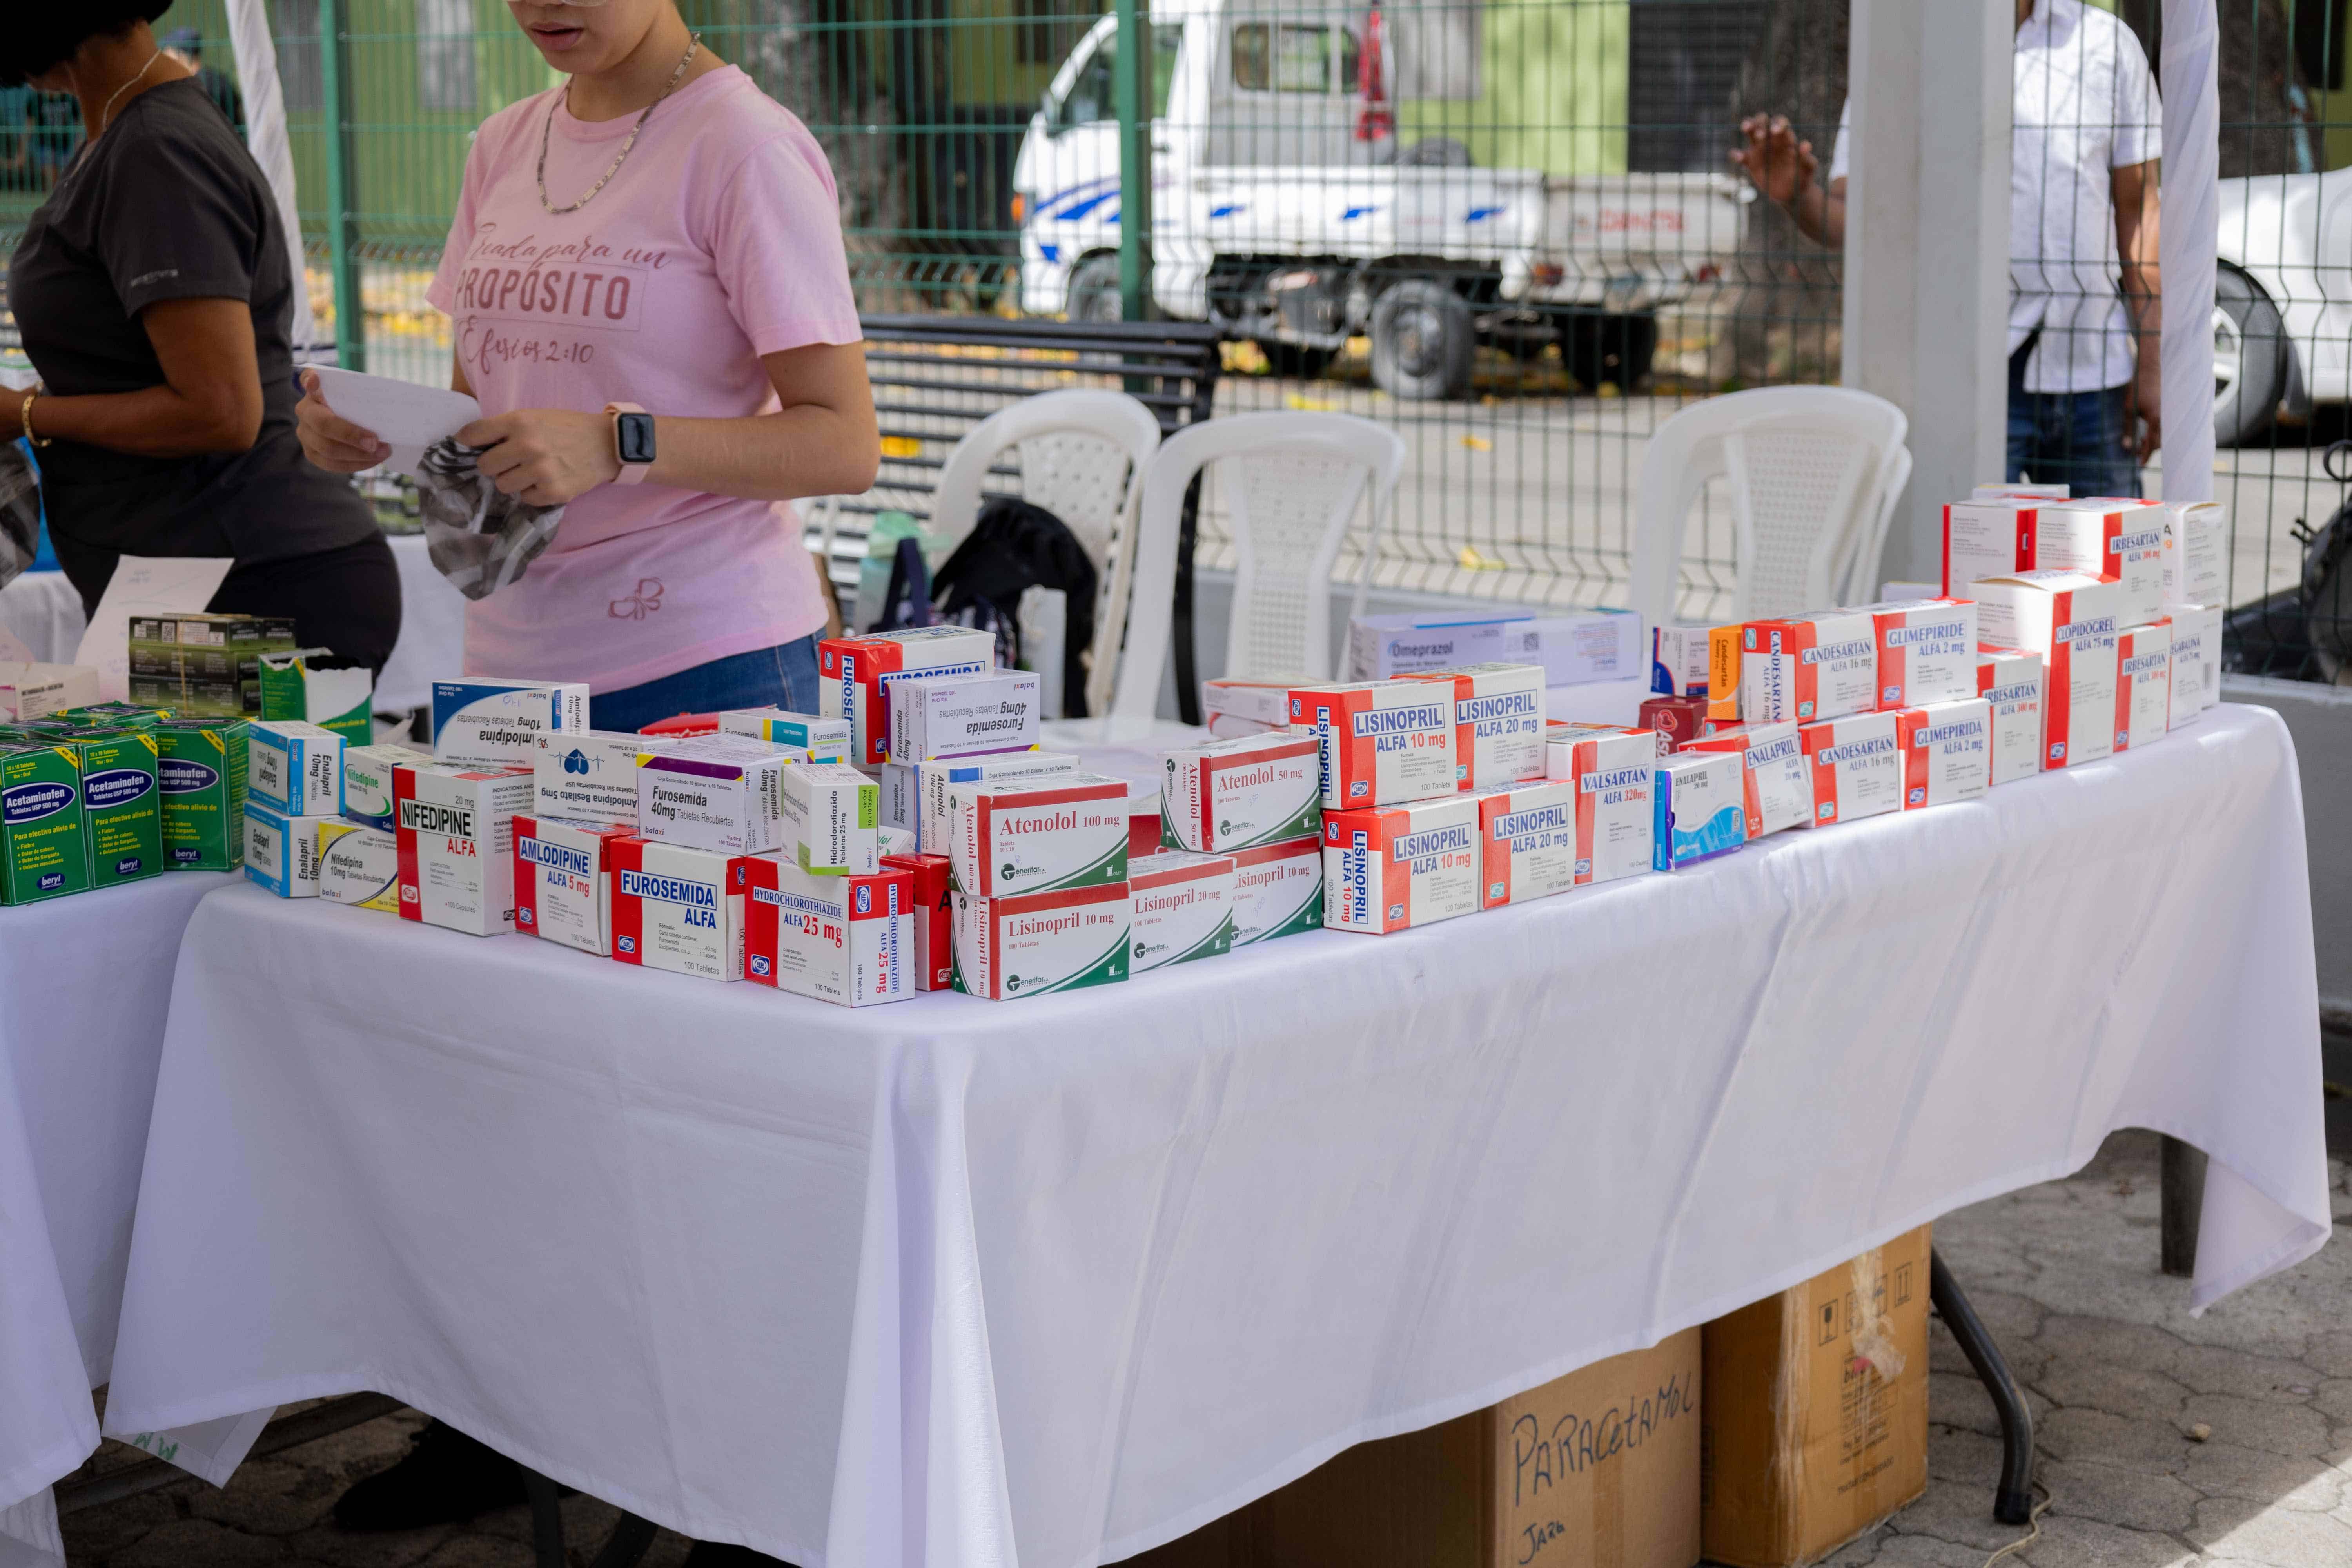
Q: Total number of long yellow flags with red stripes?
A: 0